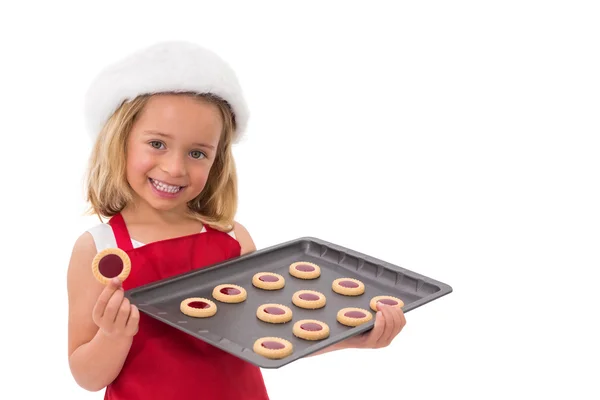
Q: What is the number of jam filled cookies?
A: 12